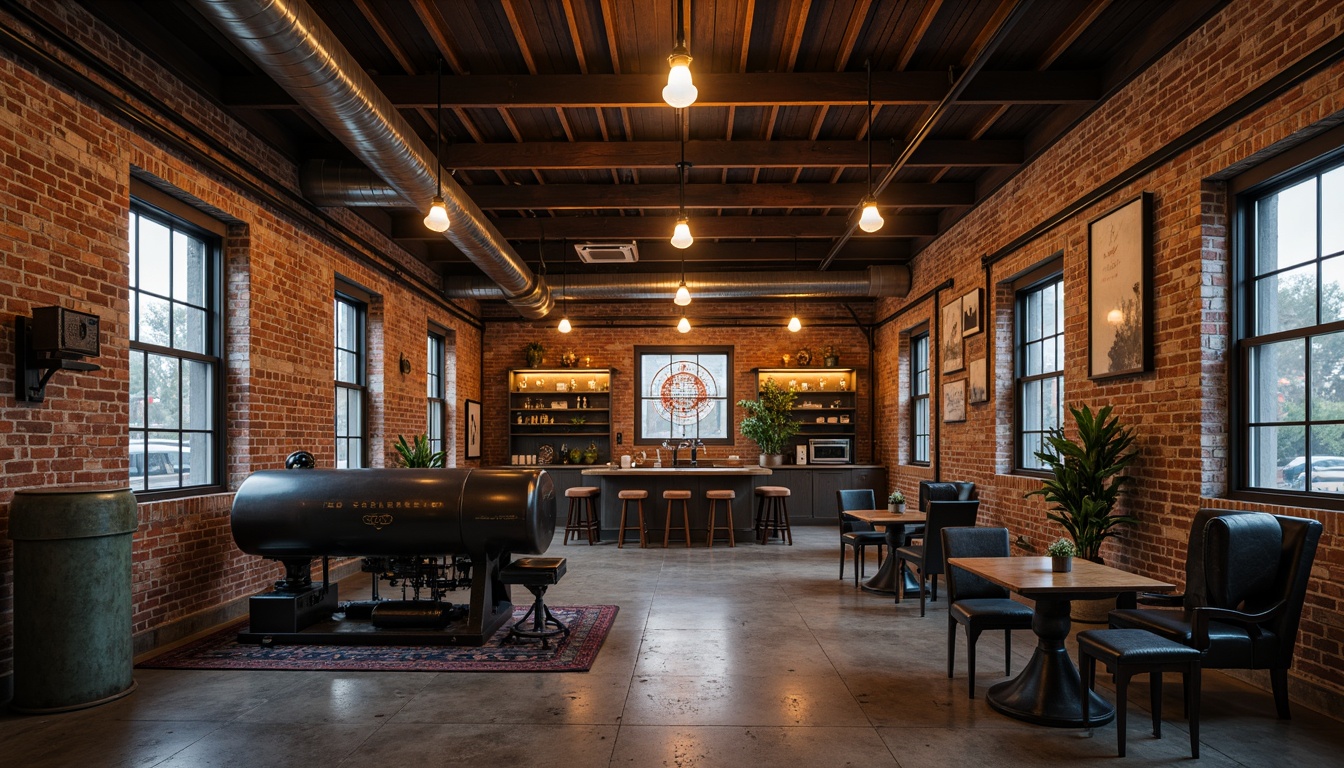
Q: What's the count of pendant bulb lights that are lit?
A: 8